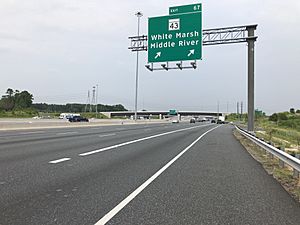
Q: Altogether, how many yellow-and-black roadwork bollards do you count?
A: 0